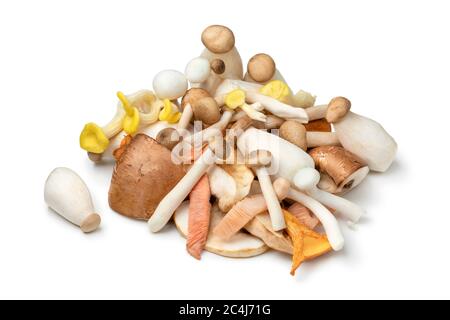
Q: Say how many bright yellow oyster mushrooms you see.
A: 5